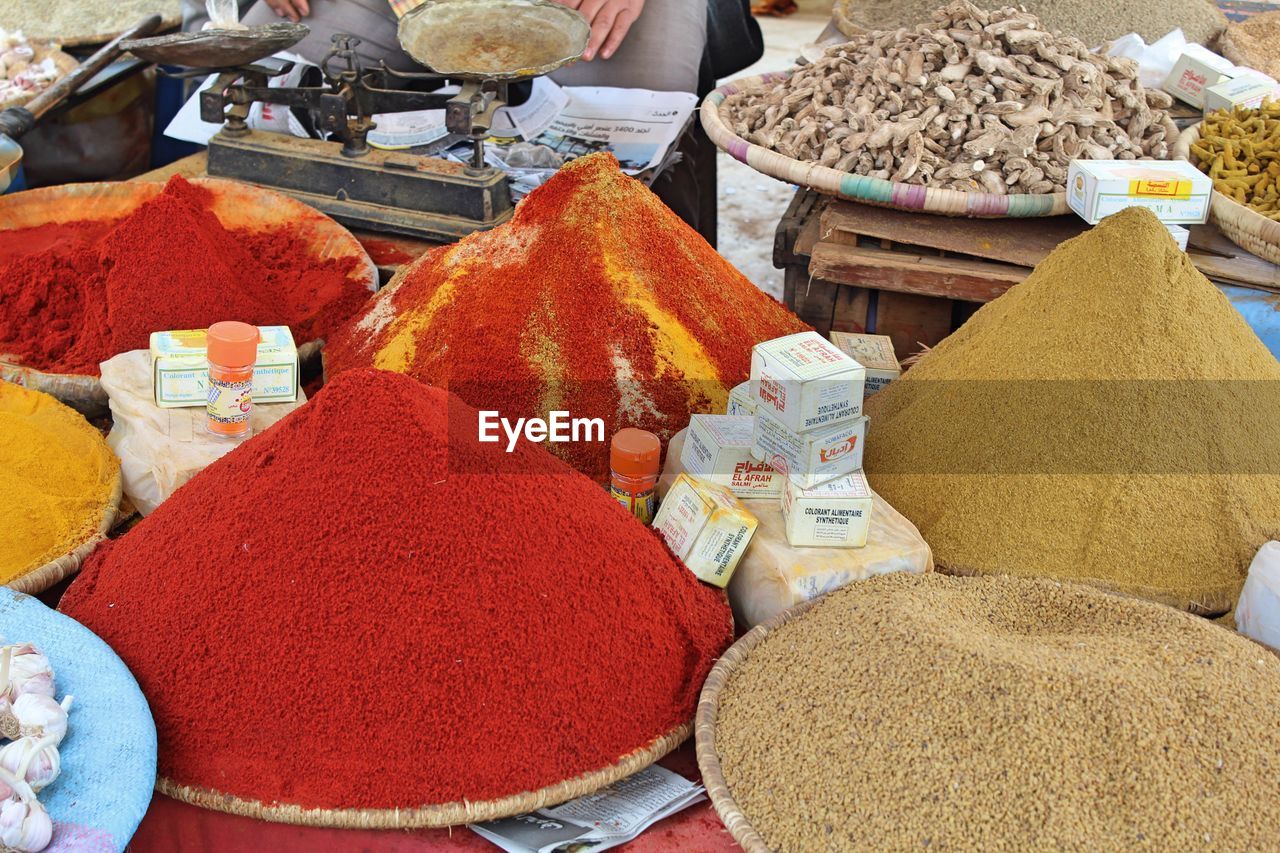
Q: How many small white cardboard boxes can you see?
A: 12